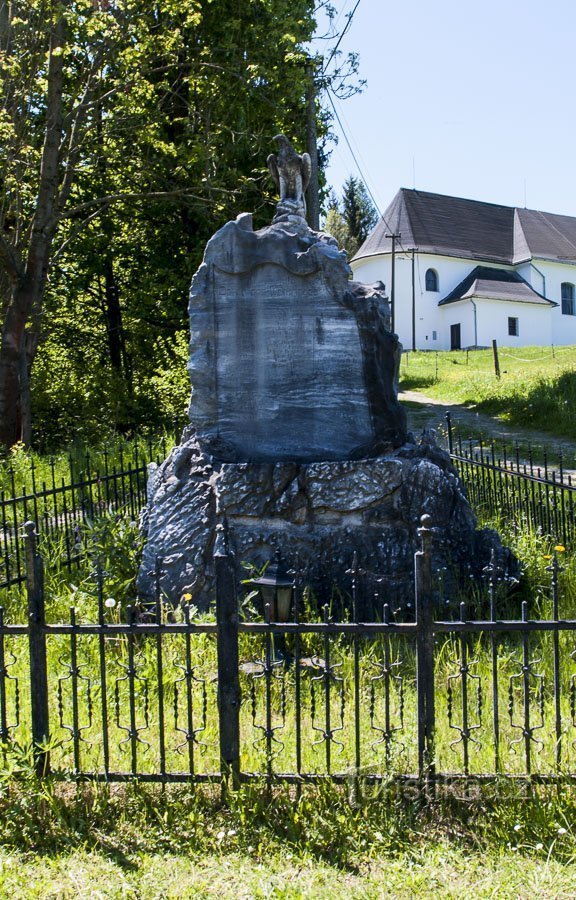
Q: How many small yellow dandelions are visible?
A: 3